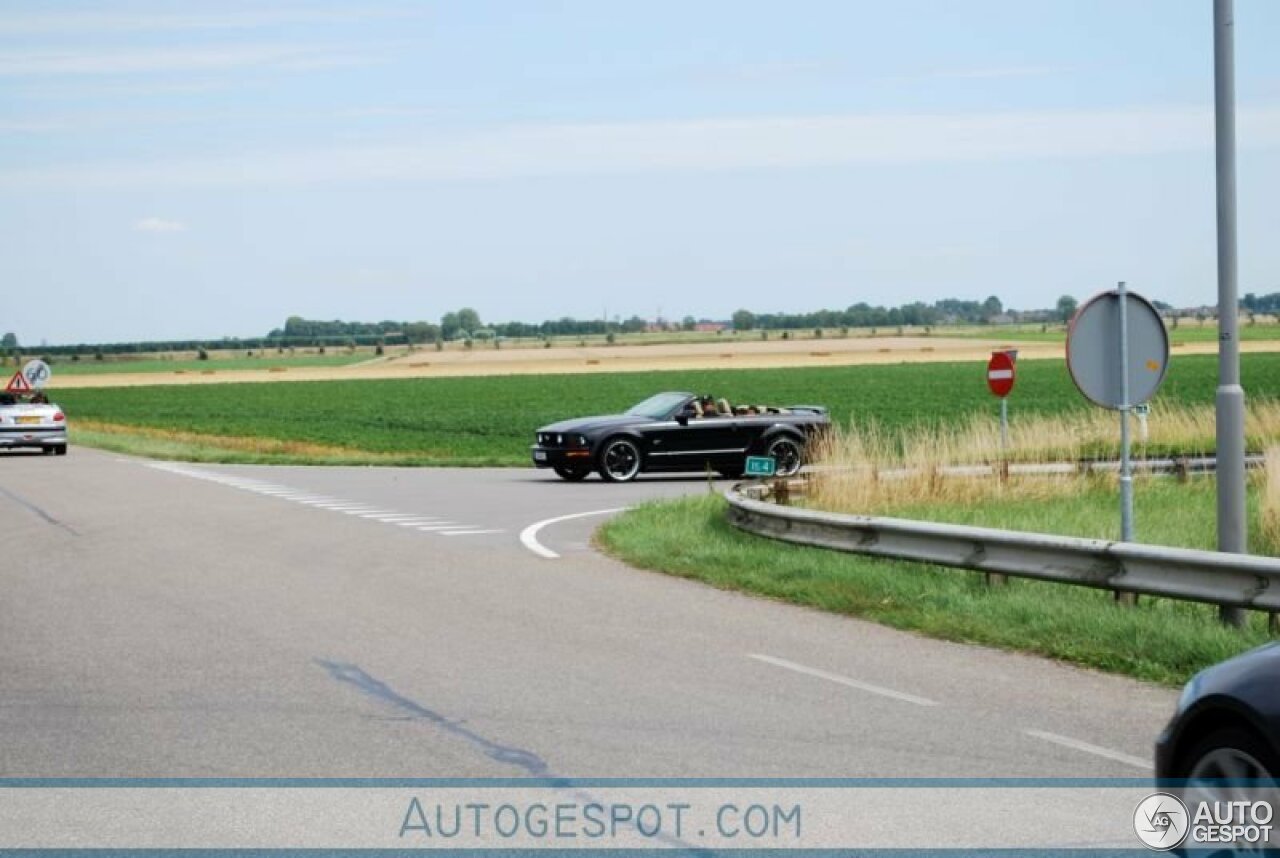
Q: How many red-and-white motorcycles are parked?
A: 0